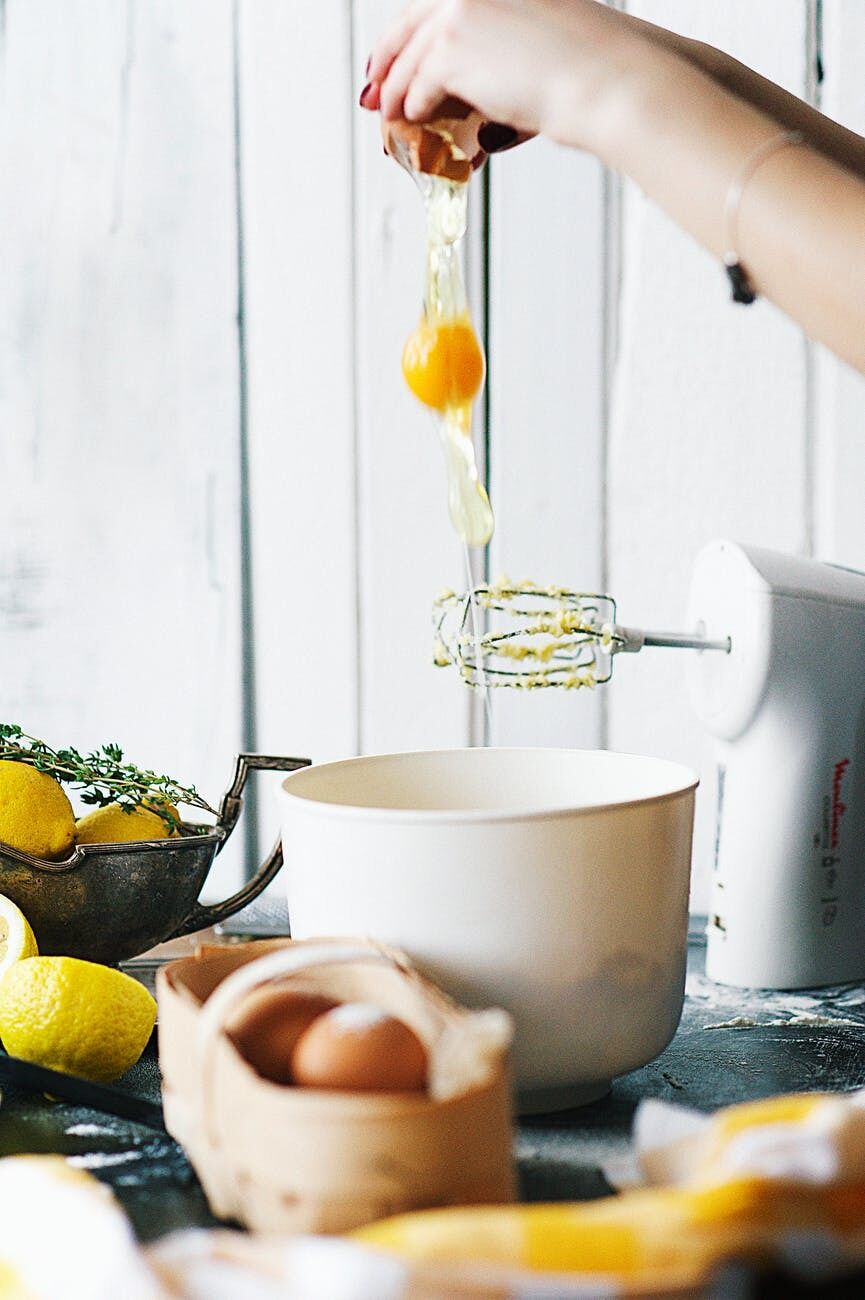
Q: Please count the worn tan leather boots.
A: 0